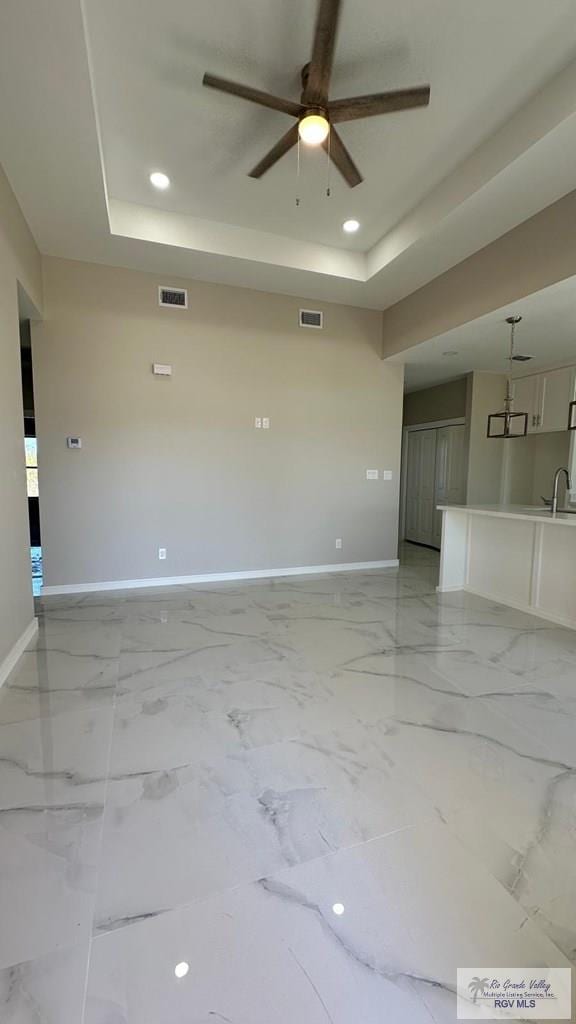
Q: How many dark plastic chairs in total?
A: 0